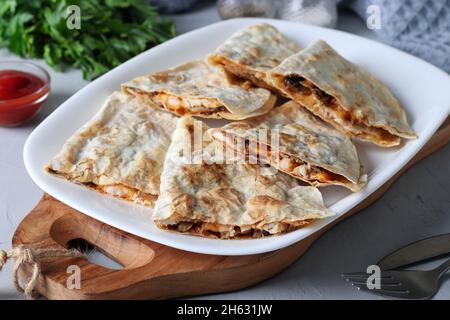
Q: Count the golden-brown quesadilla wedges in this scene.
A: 6